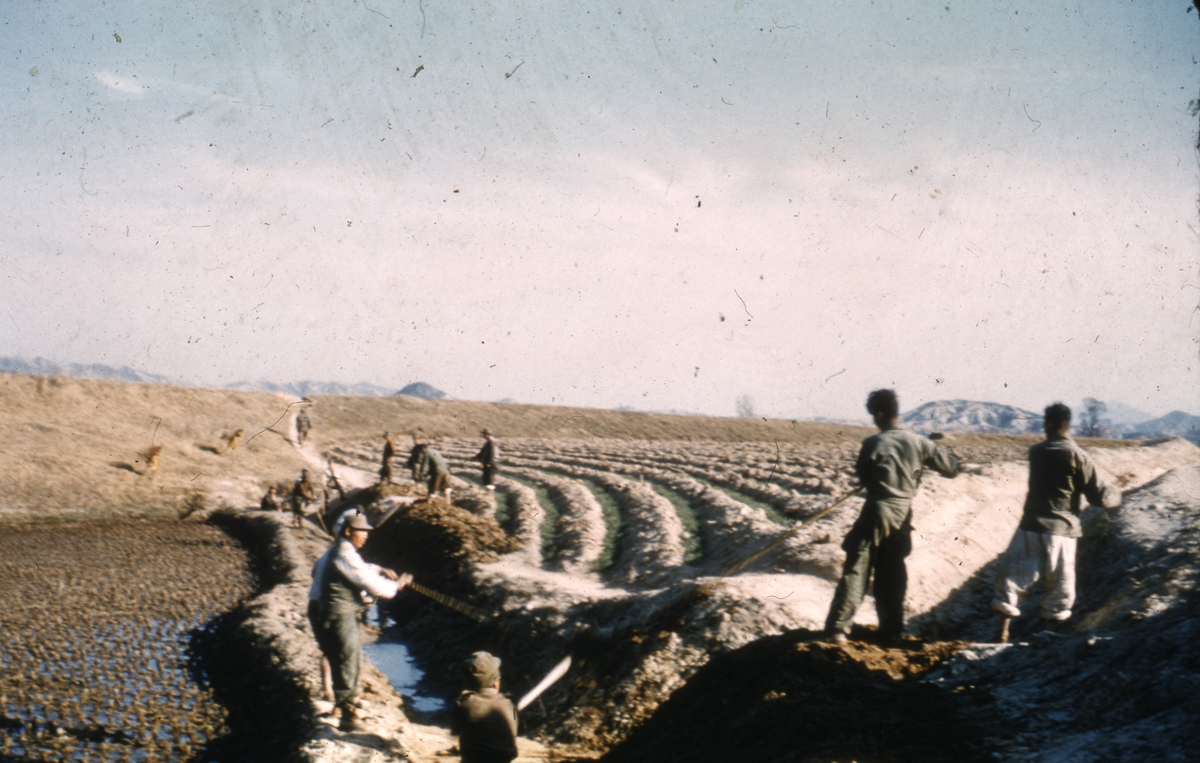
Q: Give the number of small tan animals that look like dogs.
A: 2